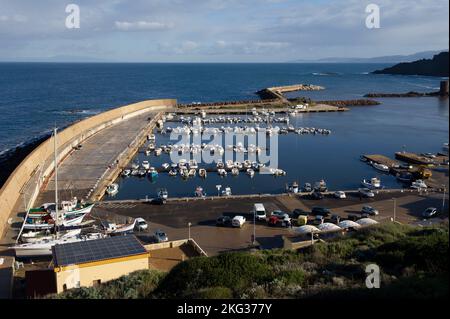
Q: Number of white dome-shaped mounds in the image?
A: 4